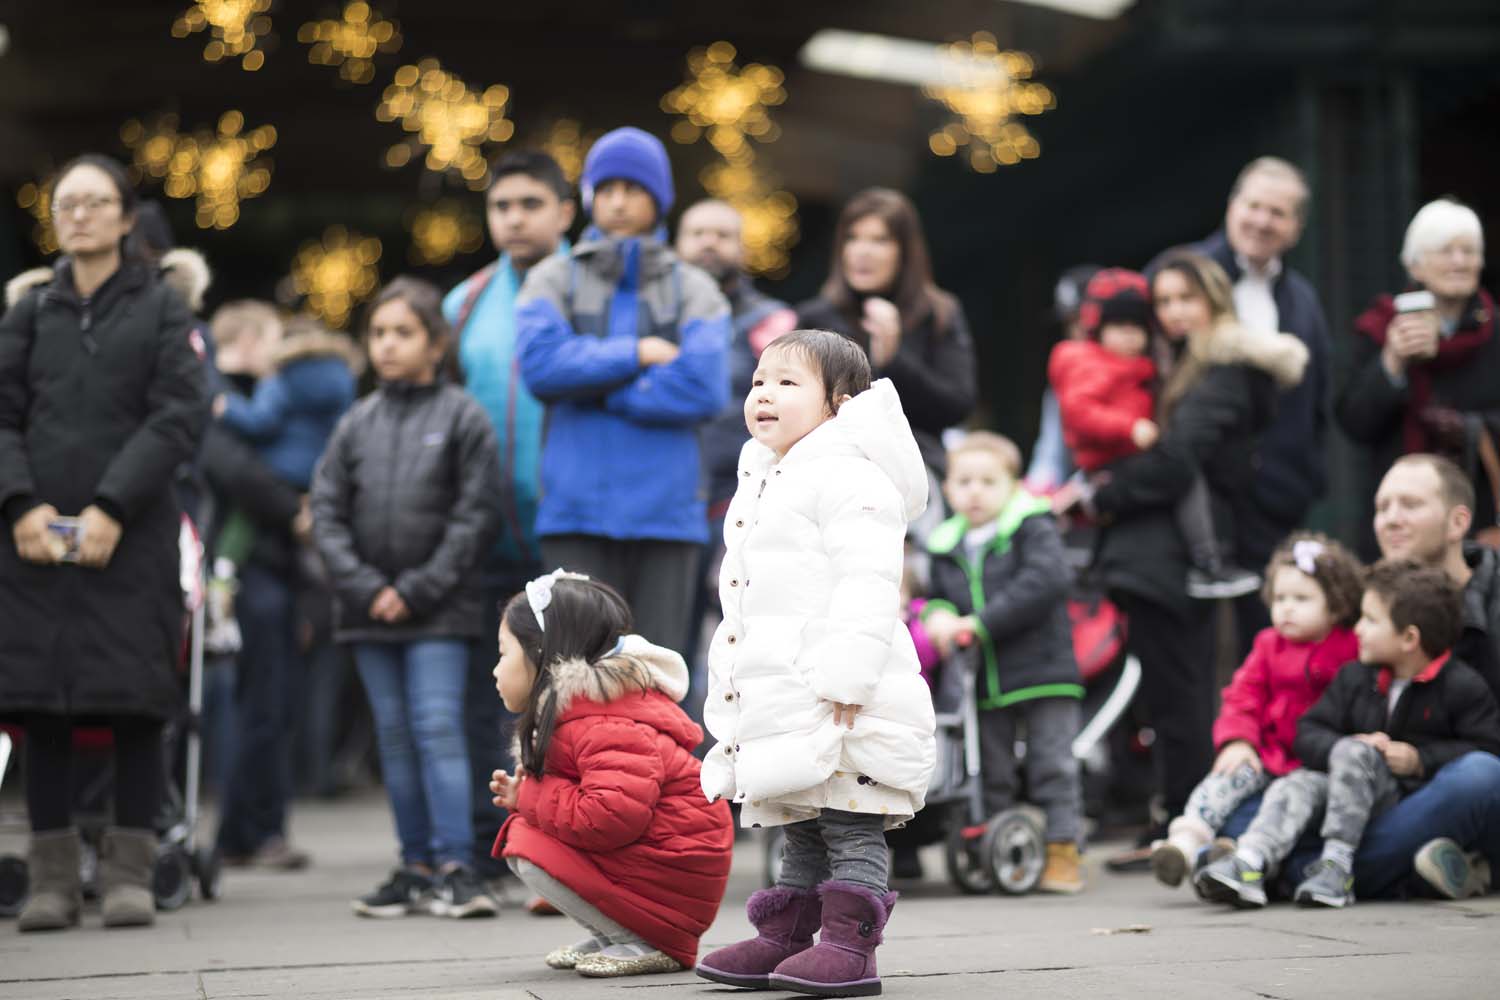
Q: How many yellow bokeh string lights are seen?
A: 11